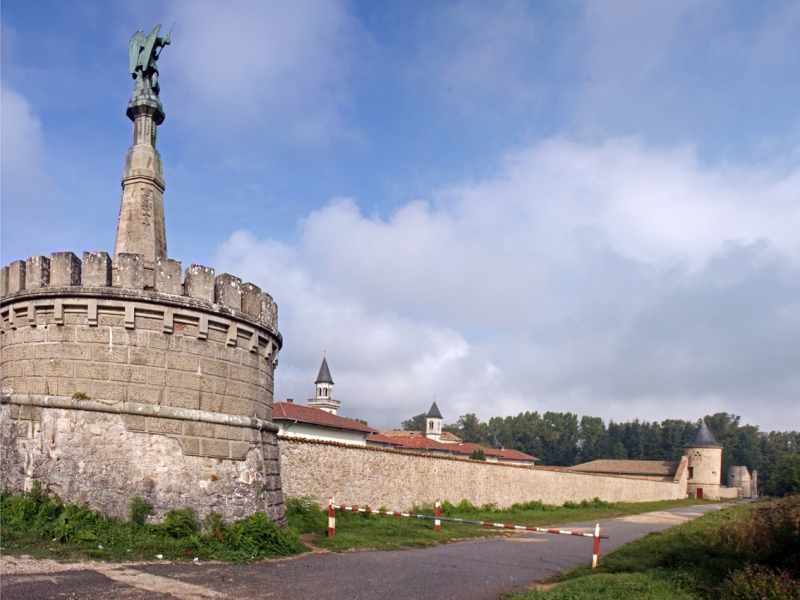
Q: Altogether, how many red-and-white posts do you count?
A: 3